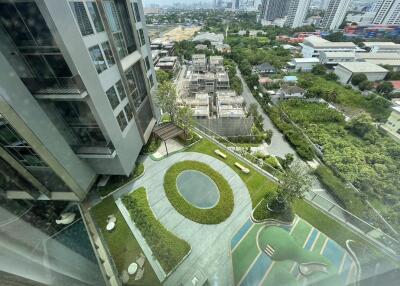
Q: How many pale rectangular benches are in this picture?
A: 2